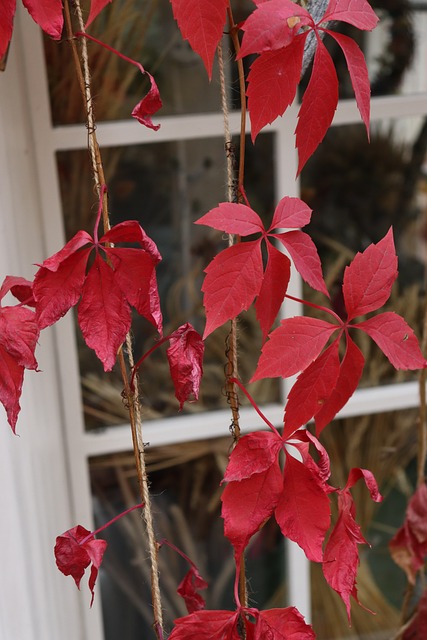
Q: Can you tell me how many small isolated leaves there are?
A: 4